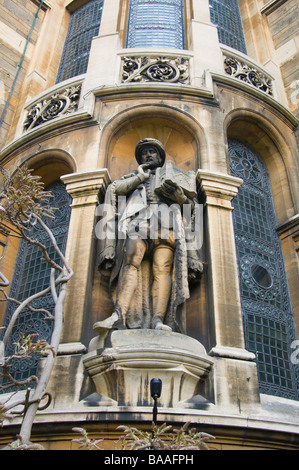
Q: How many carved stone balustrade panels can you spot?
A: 3